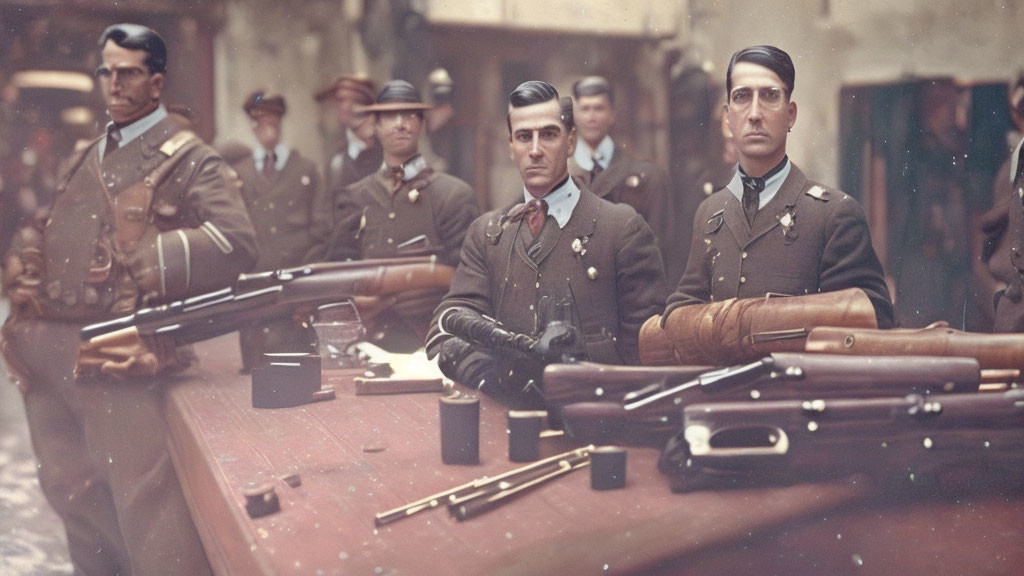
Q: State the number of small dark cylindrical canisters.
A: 3